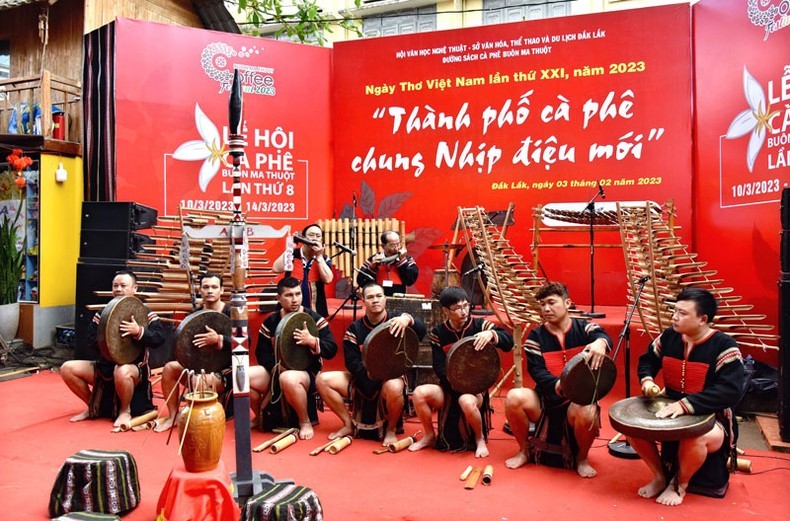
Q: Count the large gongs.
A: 7